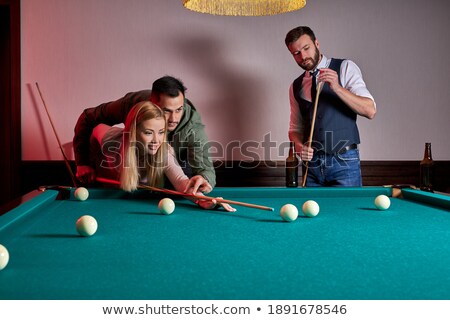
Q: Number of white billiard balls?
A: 7